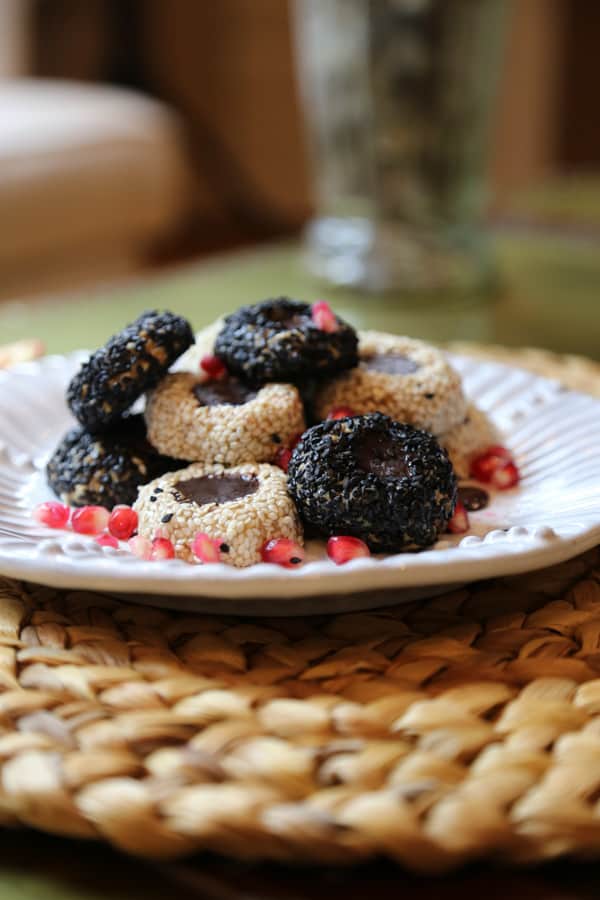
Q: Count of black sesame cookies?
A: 4